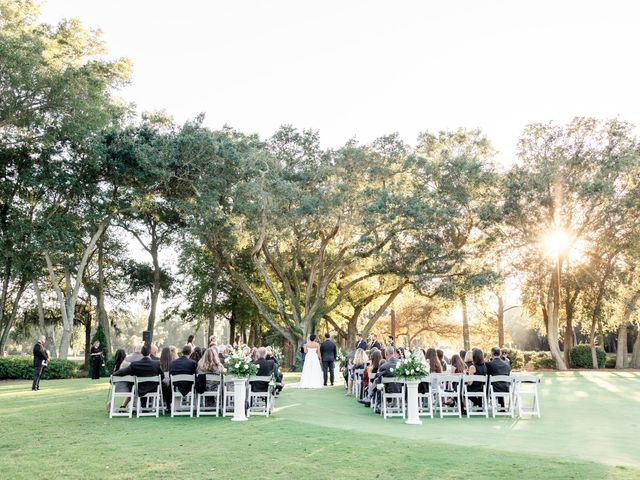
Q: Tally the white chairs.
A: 12